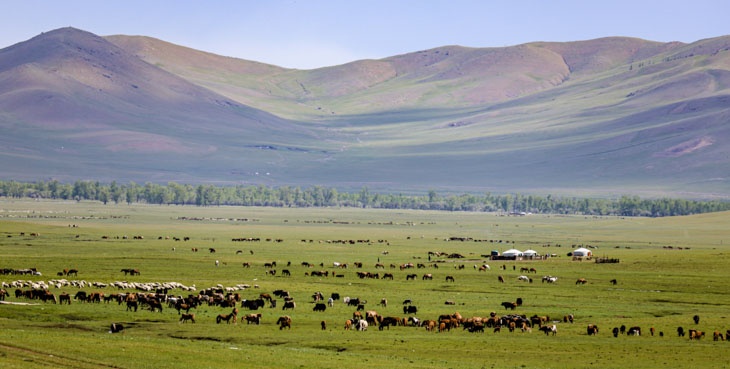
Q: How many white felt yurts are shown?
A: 3